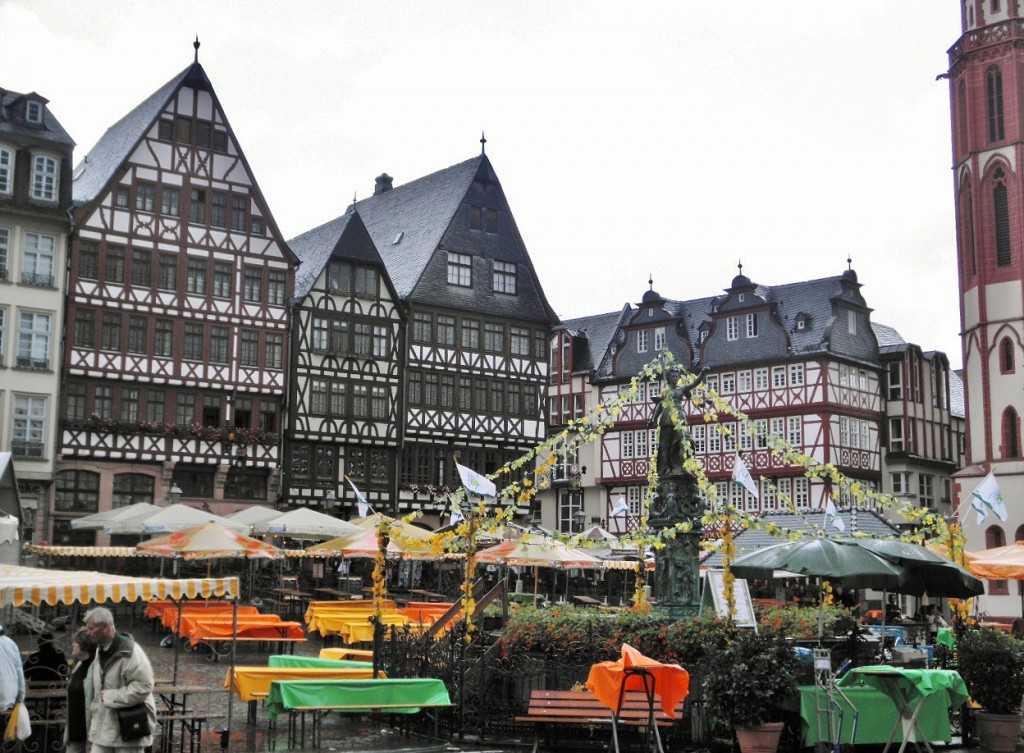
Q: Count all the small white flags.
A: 8